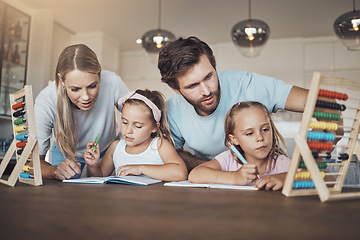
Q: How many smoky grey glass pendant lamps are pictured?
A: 3